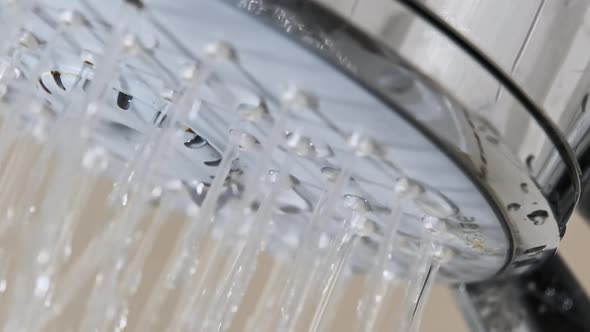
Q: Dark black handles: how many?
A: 1